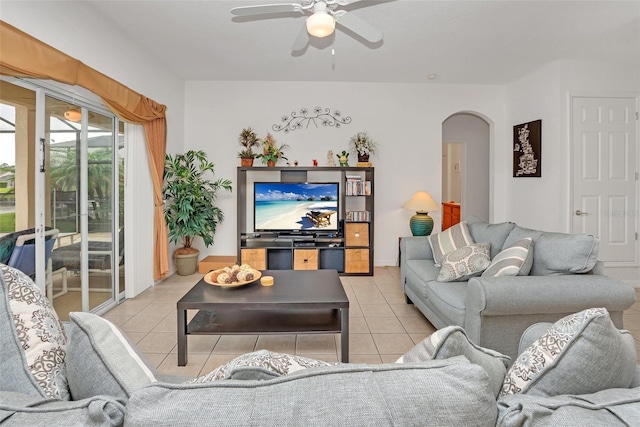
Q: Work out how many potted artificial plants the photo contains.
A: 4